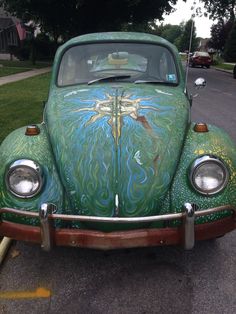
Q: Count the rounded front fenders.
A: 2